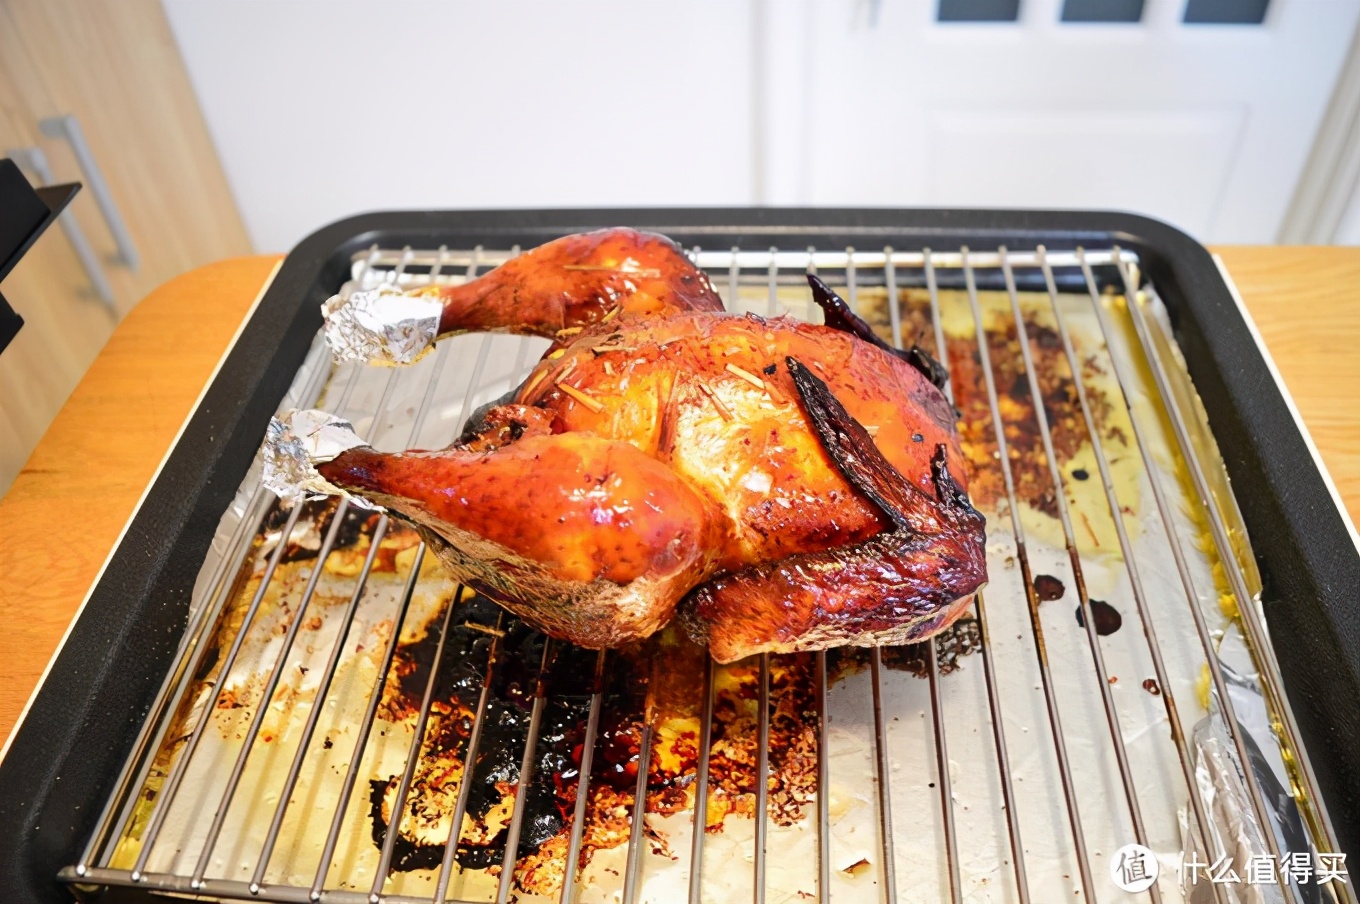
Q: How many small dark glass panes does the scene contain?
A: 3